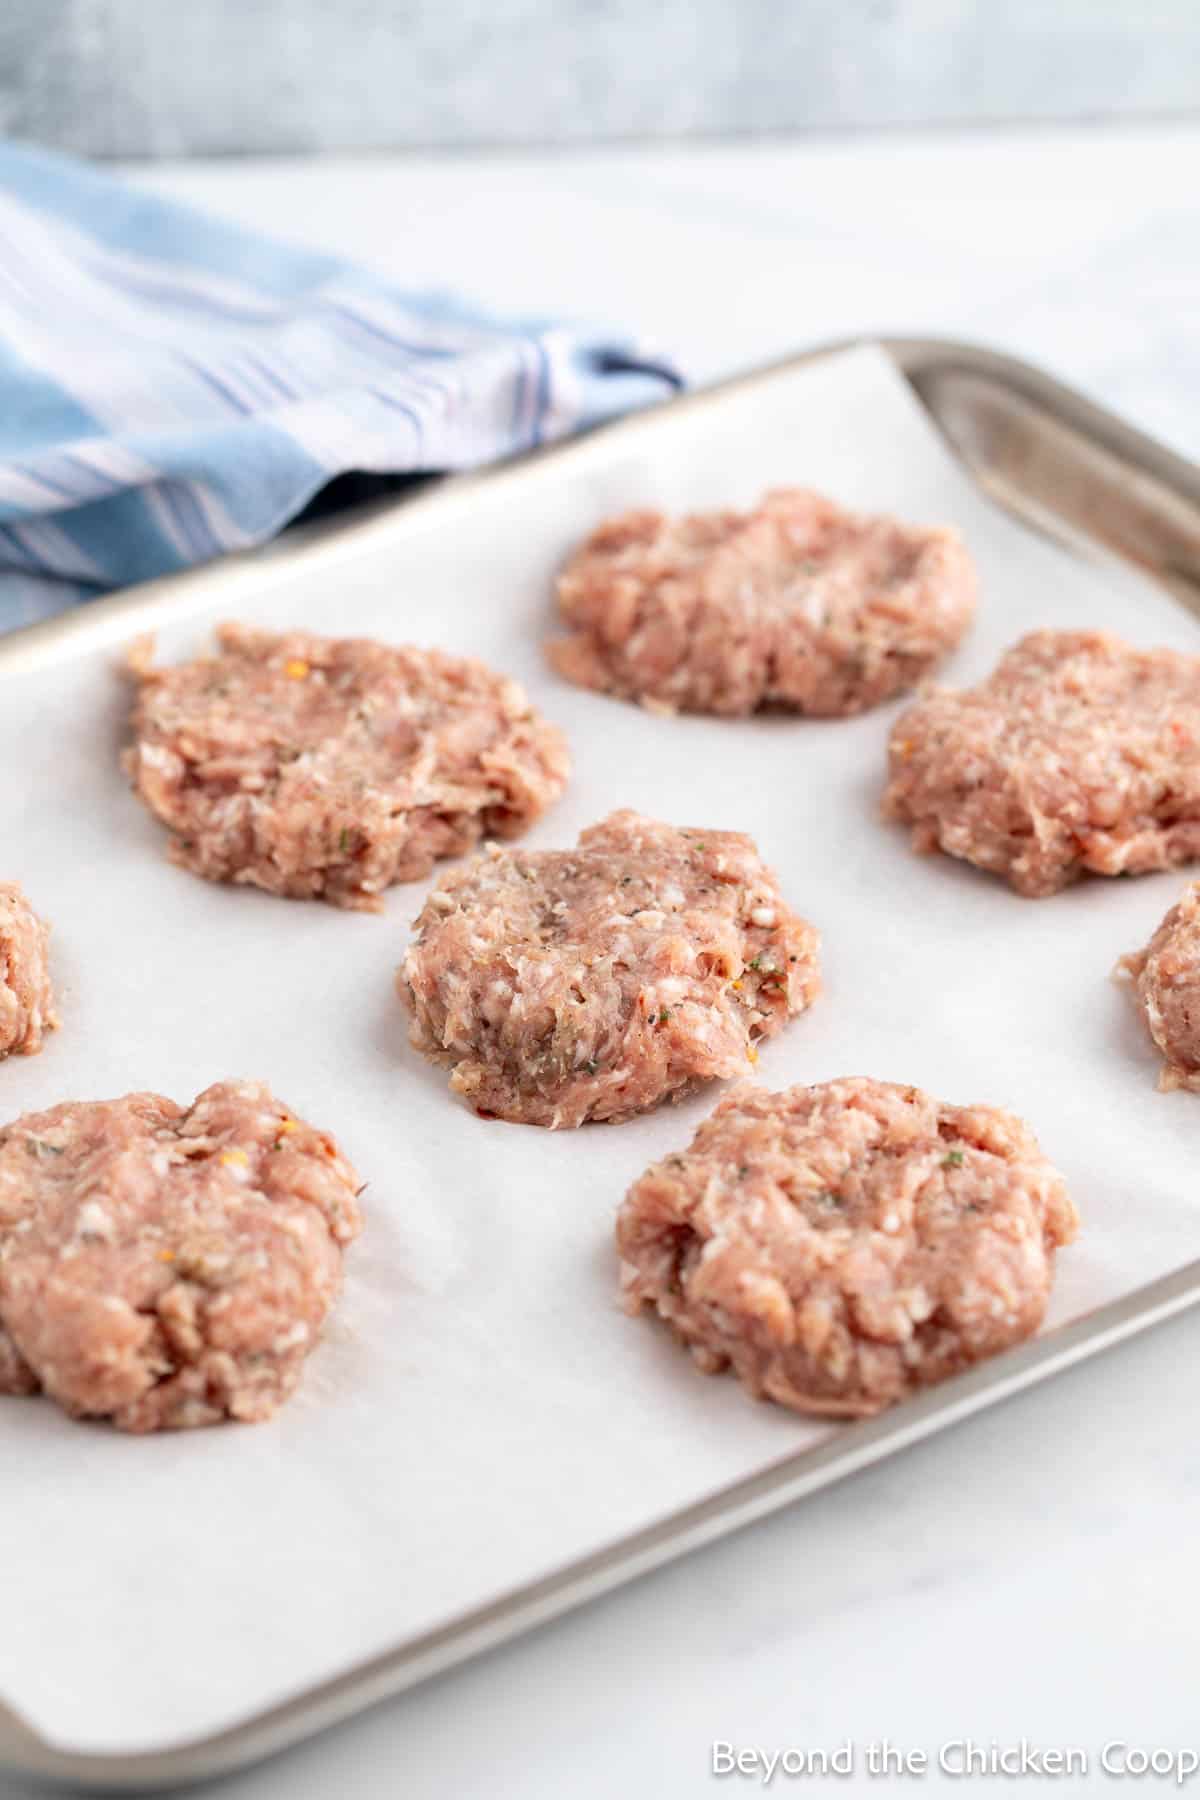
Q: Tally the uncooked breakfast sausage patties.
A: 8